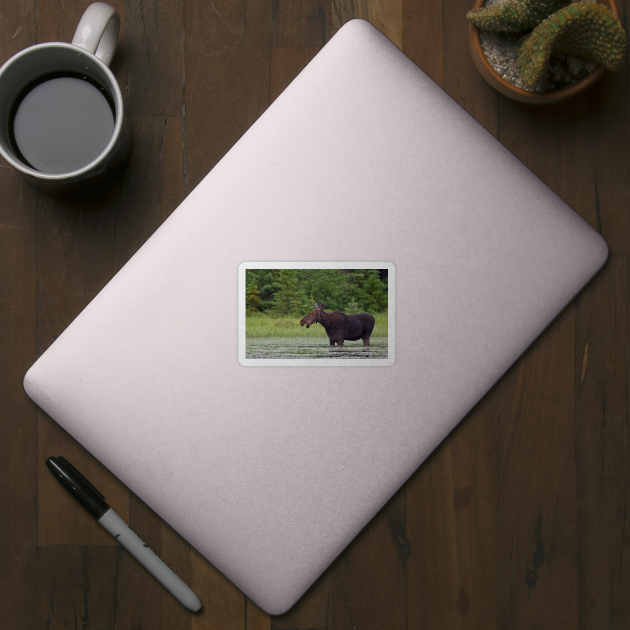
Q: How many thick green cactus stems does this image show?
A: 2